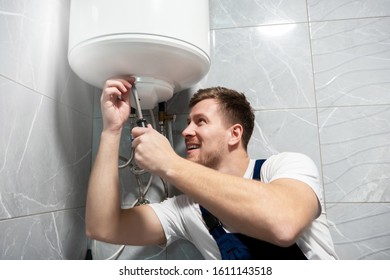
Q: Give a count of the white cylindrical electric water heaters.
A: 1